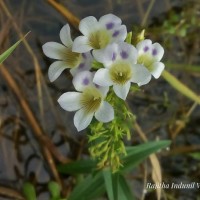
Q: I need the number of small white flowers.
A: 5